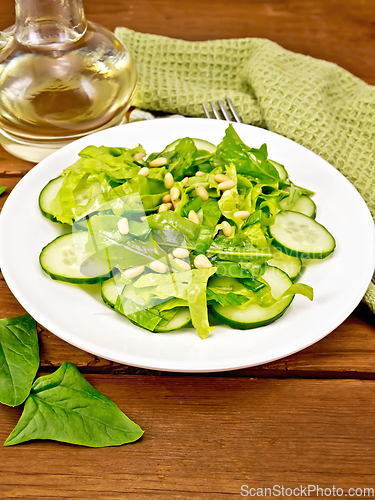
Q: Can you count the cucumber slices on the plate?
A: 10